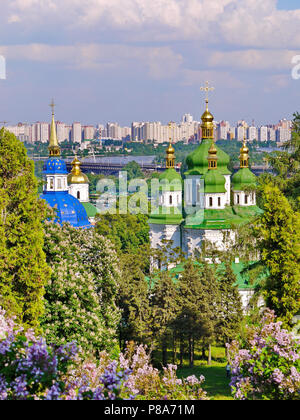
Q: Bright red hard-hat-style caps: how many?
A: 0